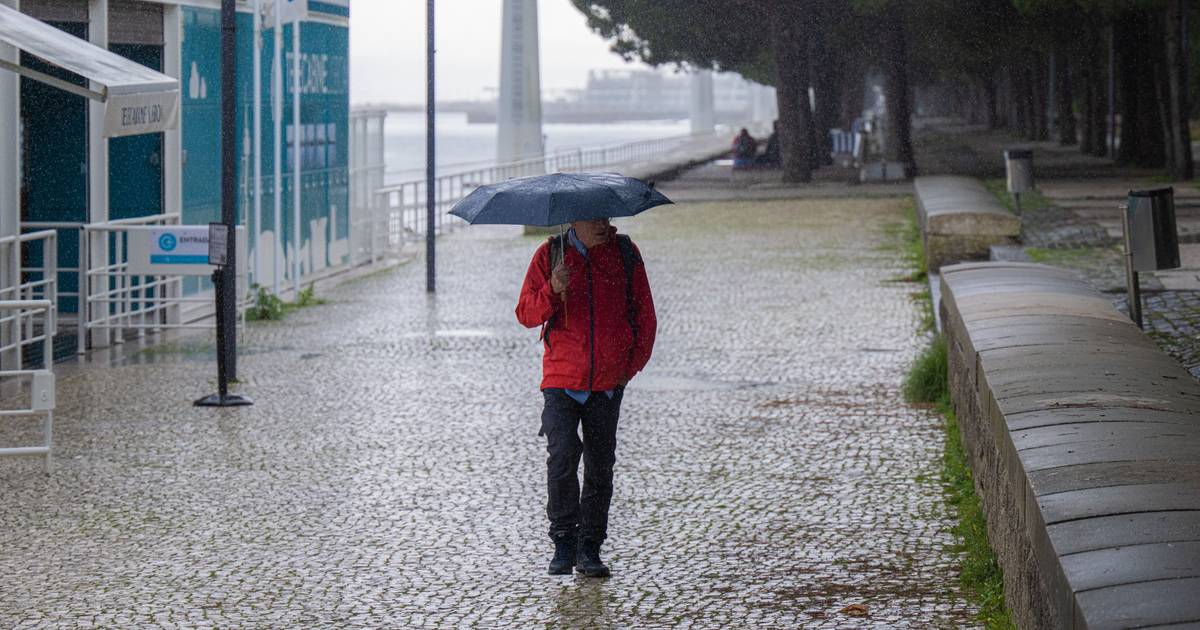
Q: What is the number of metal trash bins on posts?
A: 2